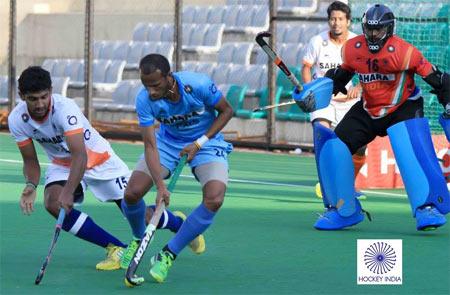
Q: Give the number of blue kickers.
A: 2